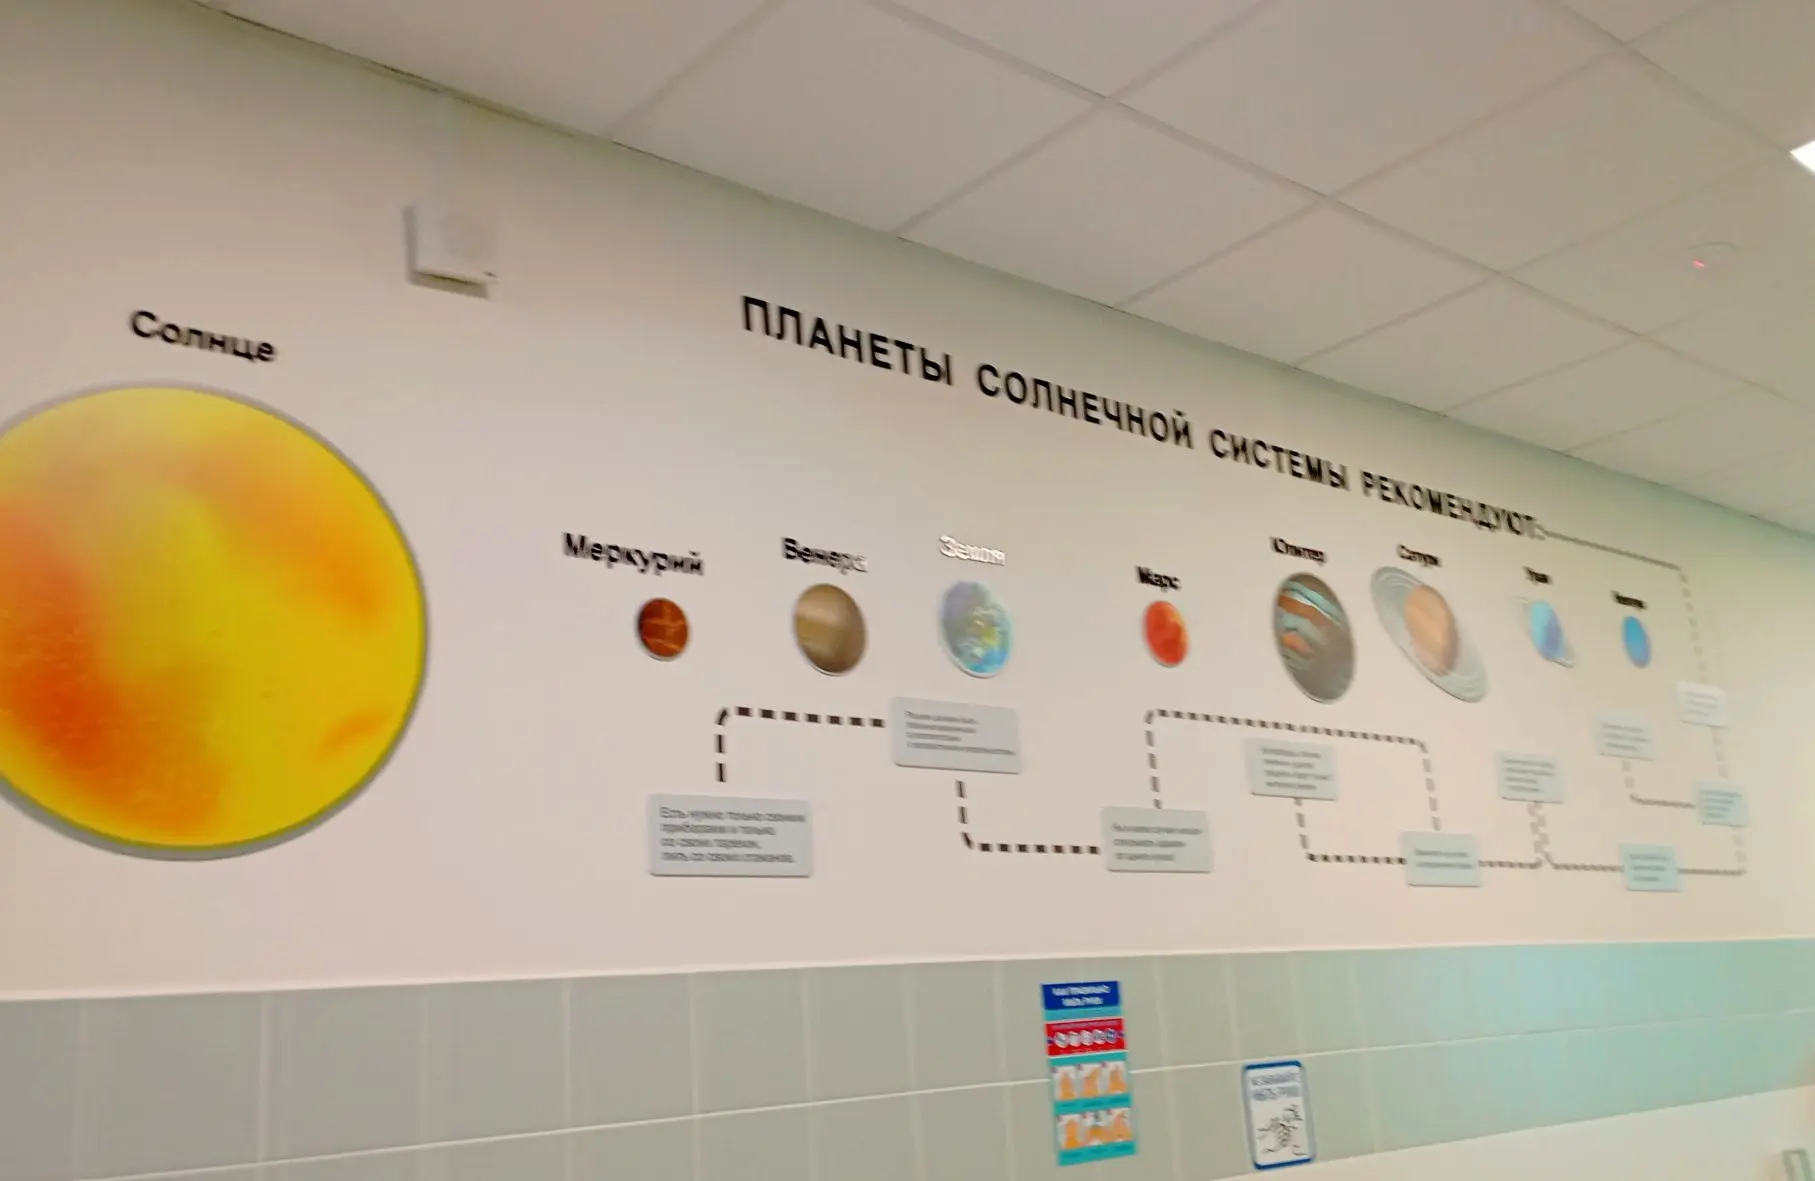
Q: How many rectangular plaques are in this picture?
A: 10